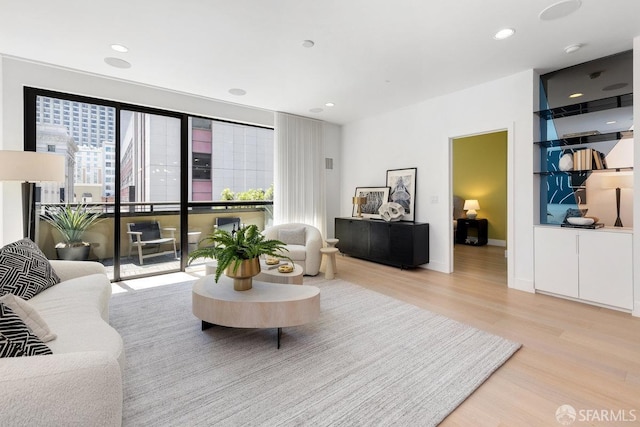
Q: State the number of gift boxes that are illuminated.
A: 0